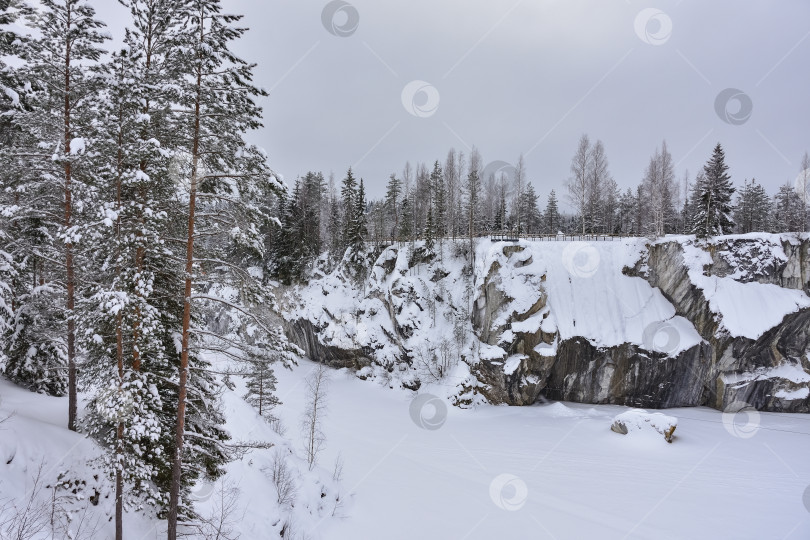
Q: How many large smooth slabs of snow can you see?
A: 2